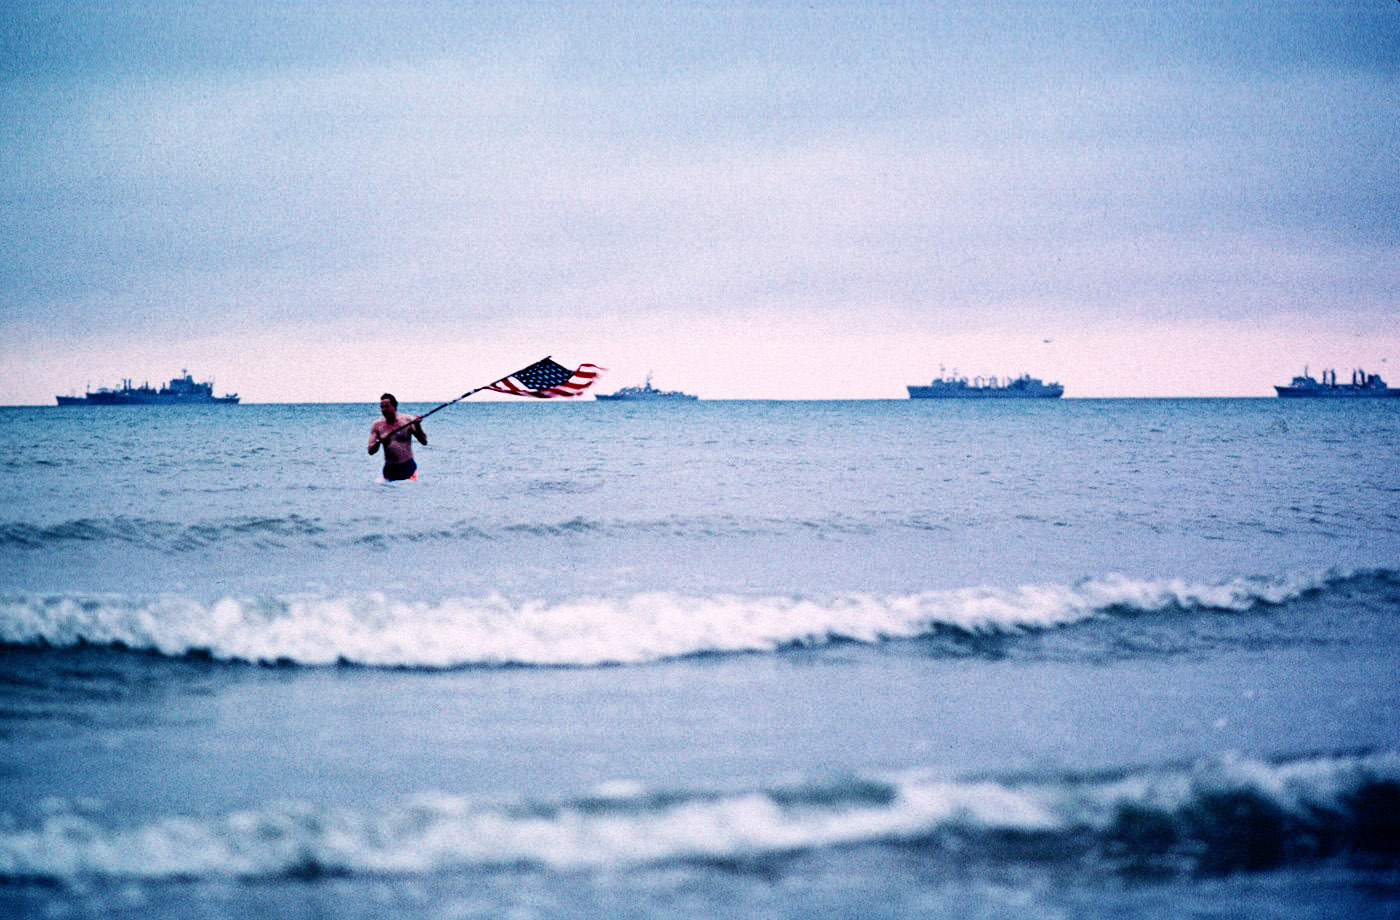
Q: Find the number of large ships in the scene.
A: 4